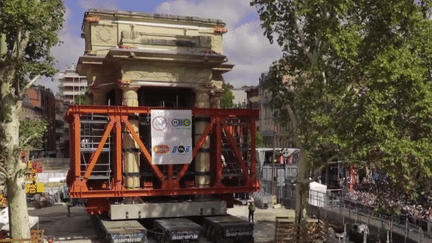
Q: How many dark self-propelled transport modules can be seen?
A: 3